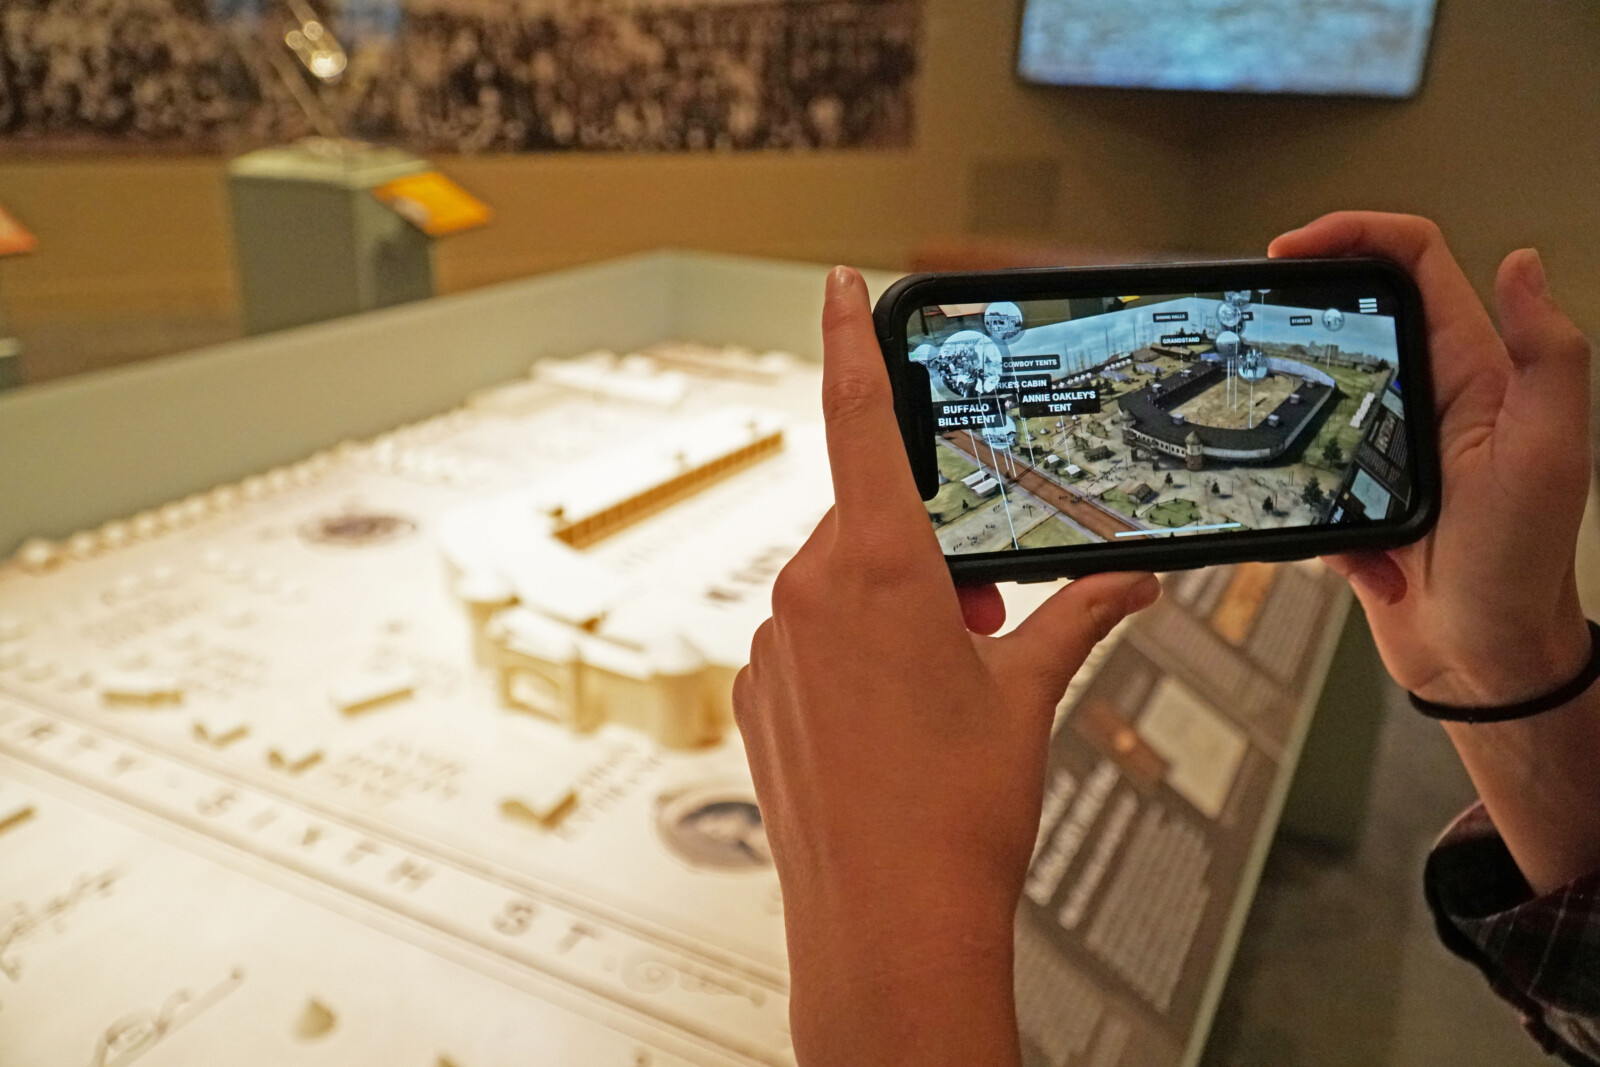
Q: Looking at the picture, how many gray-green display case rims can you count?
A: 1